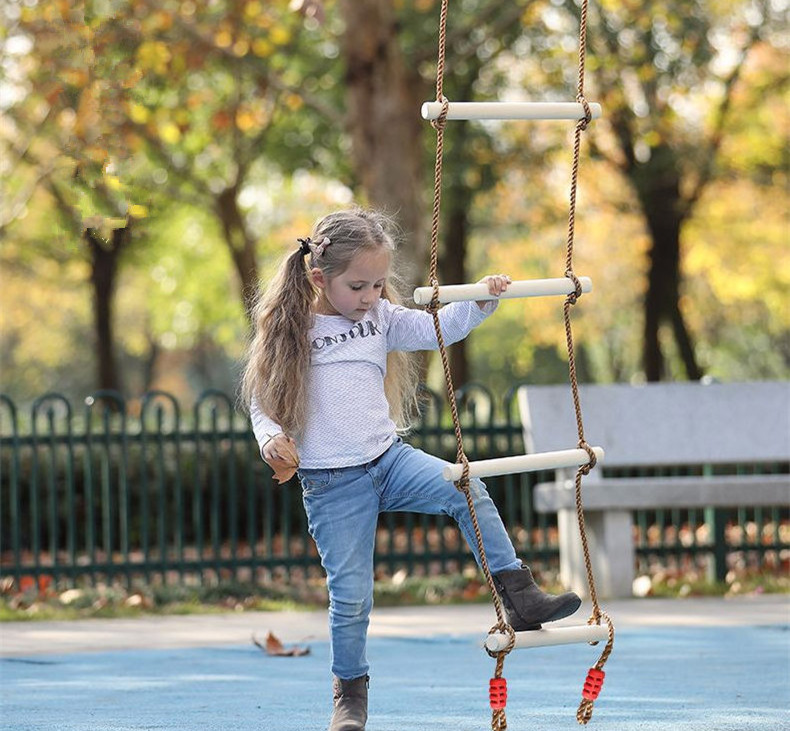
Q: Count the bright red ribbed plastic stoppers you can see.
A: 2